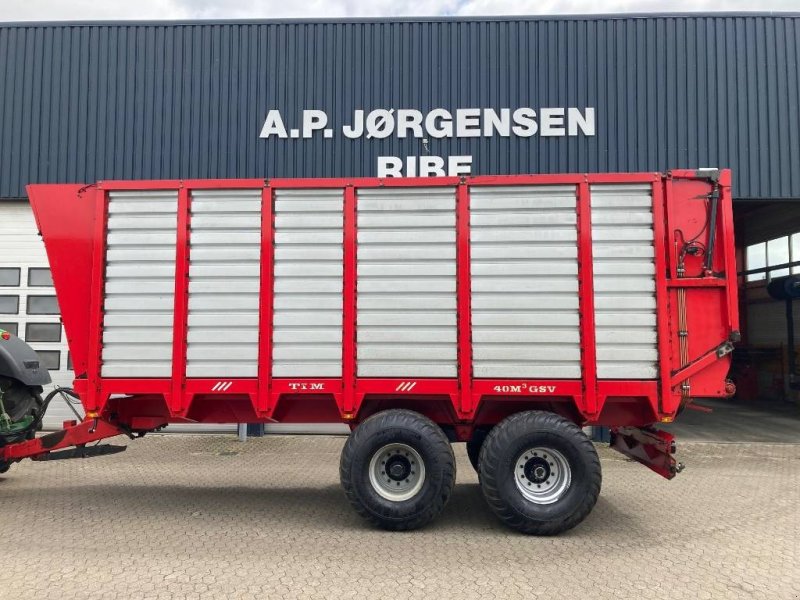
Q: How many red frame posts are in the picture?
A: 7